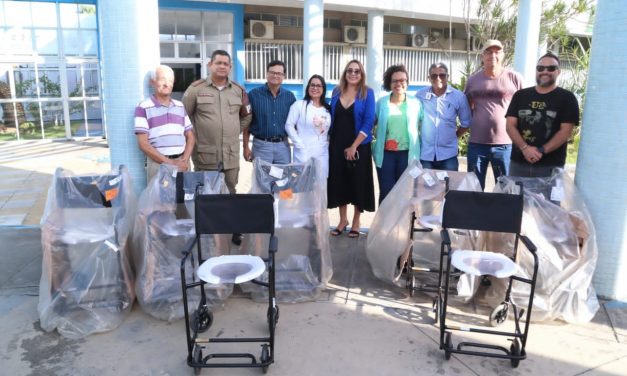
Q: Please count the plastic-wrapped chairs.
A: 5